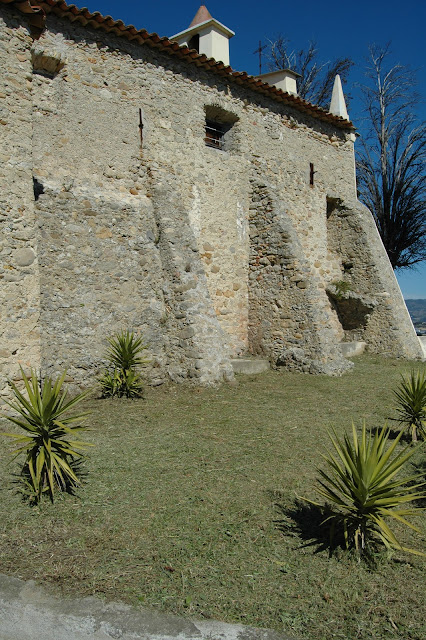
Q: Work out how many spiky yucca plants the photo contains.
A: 4